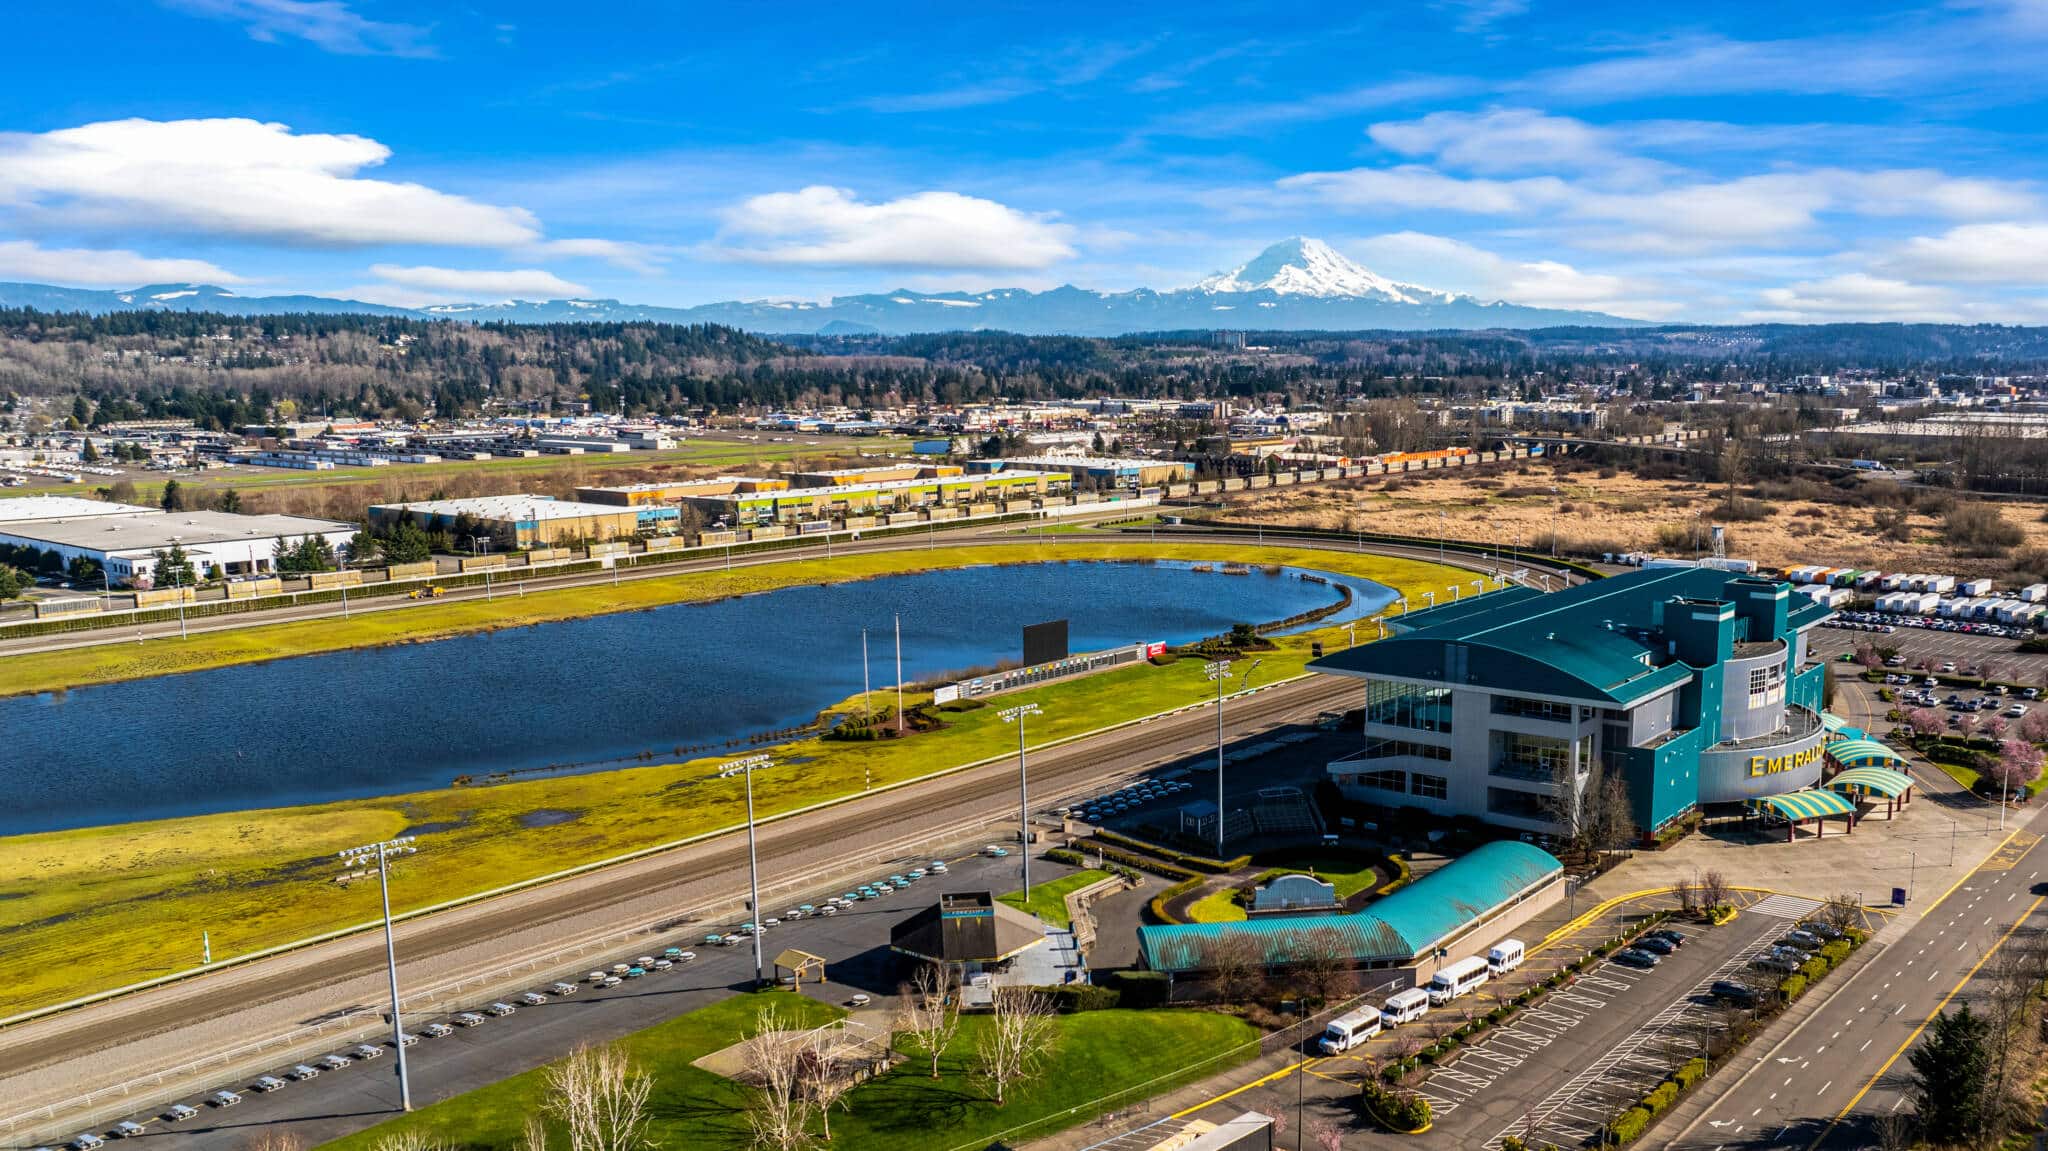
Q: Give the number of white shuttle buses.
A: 4